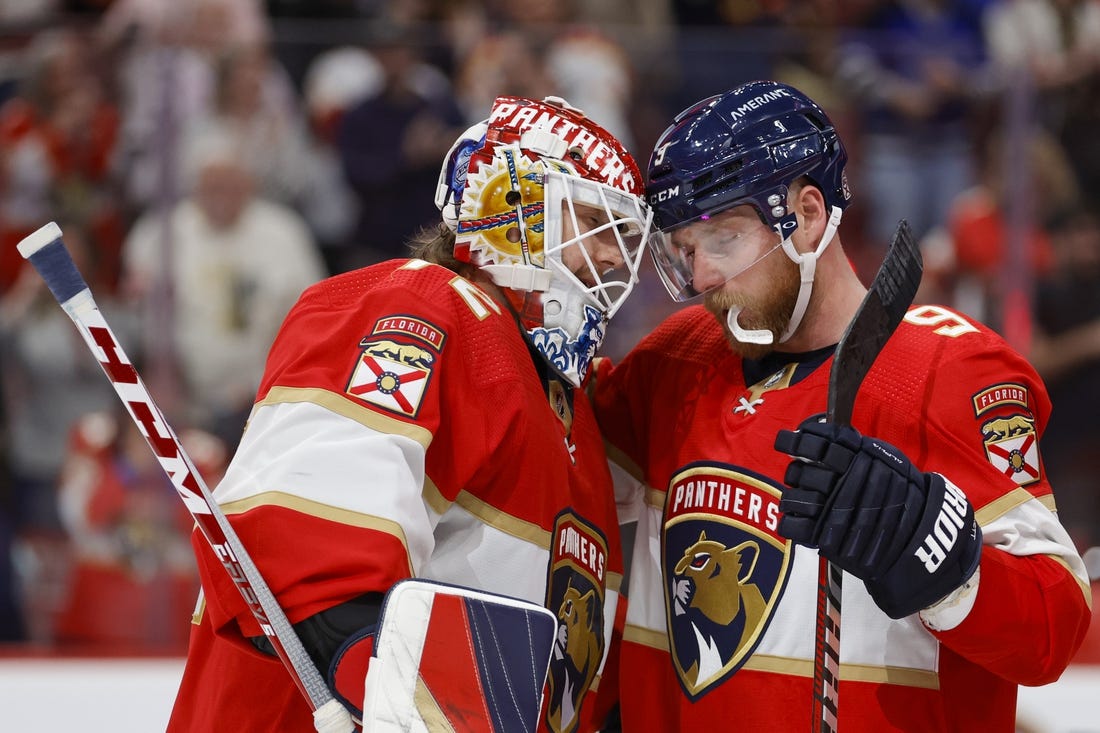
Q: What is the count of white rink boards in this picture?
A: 2